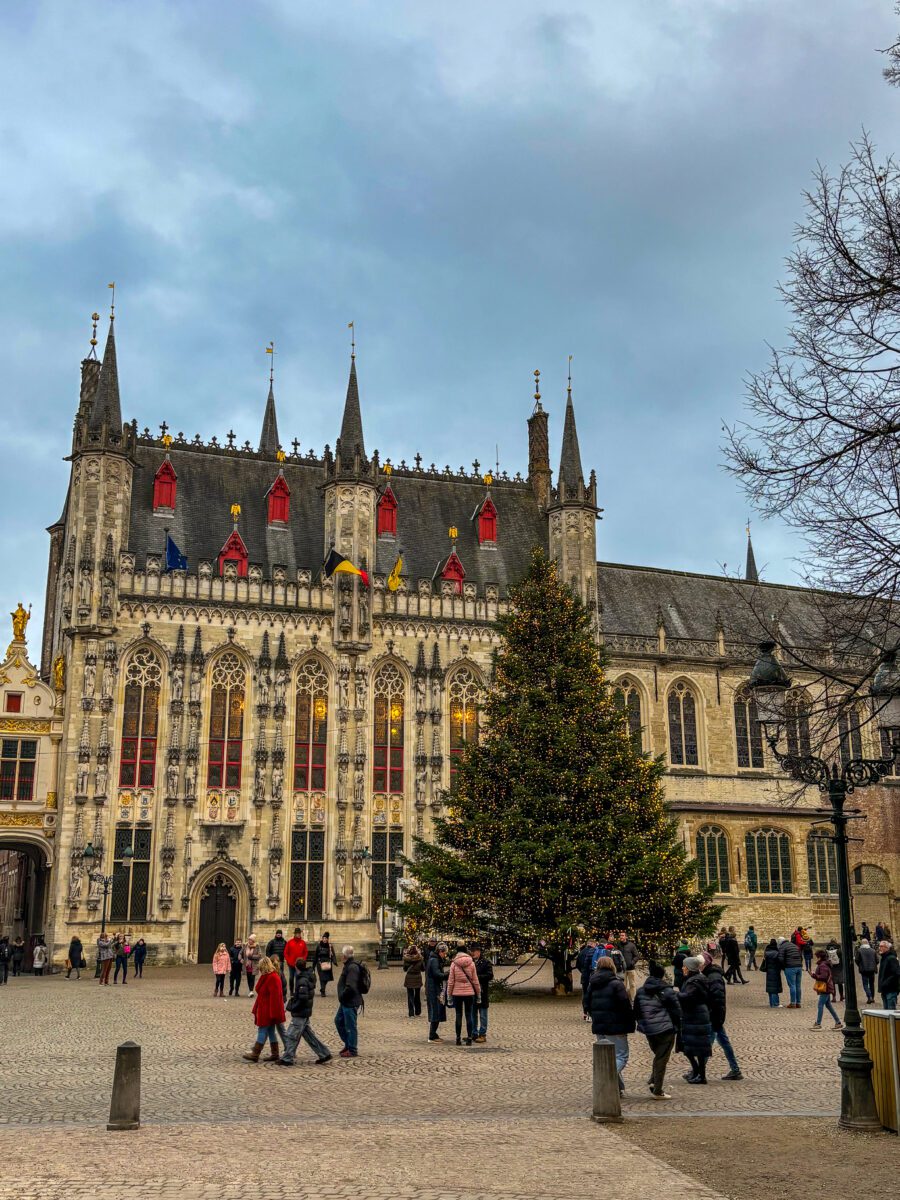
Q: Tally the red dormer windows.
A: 6